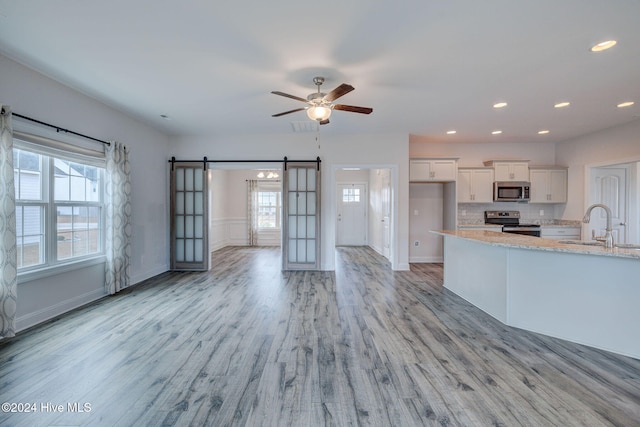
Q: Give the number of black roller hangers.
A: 4